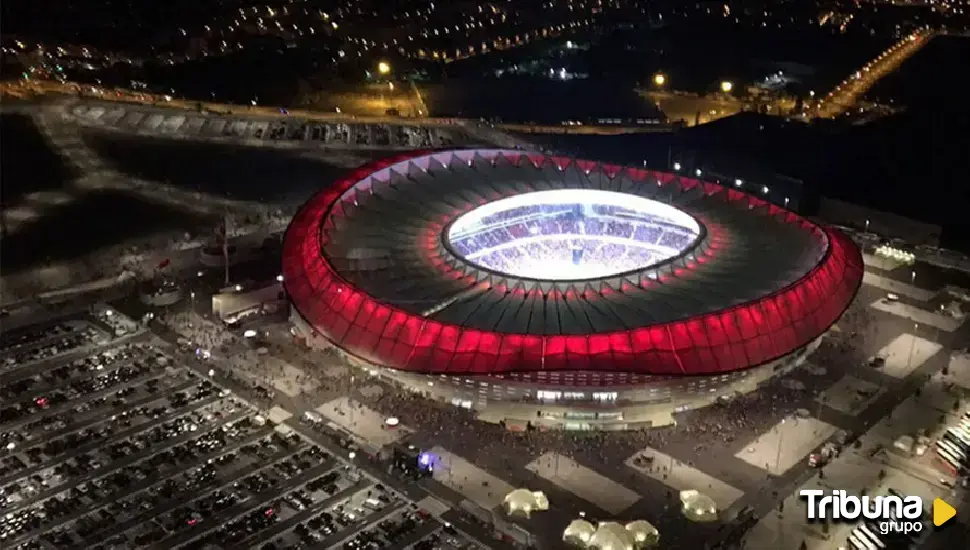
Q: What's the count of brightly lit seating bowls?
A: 1